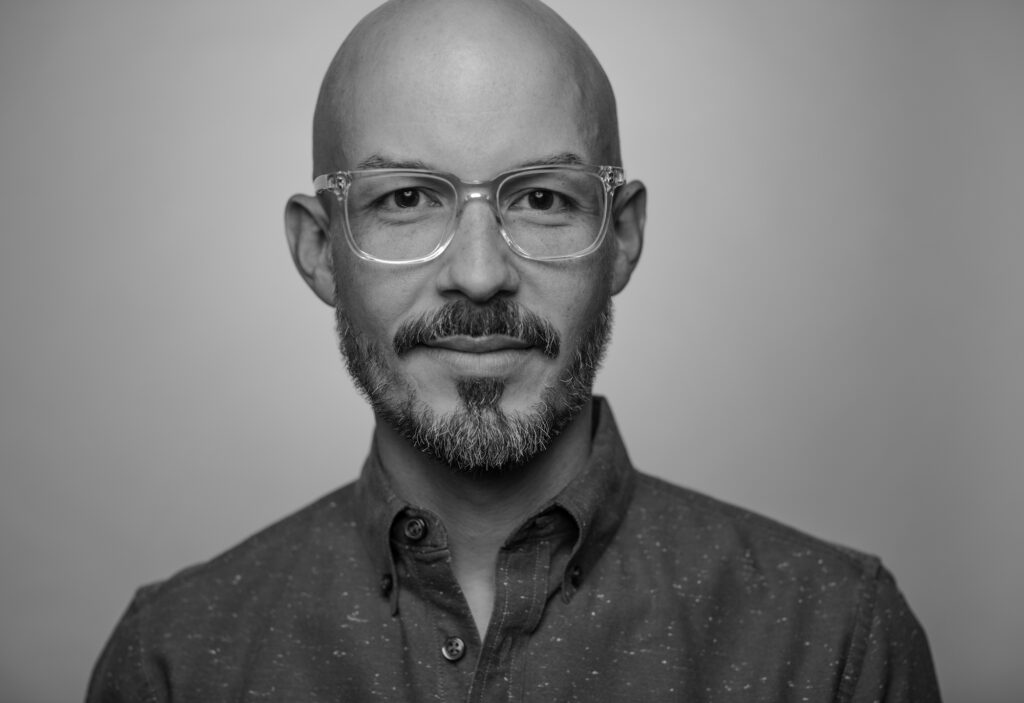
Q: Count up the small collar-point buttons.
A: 2